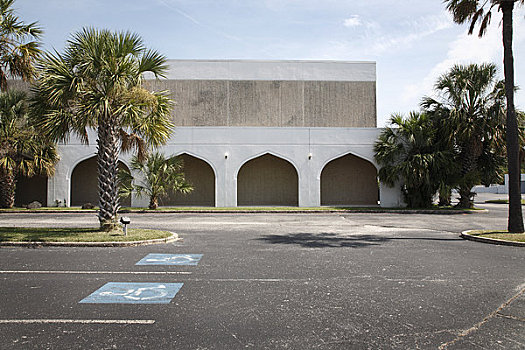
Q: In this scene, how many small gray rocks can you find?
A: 2